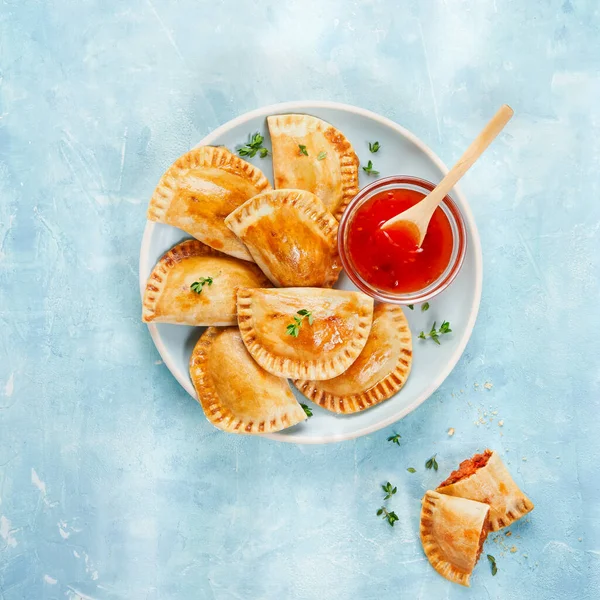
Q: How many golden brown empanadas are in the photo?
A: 8